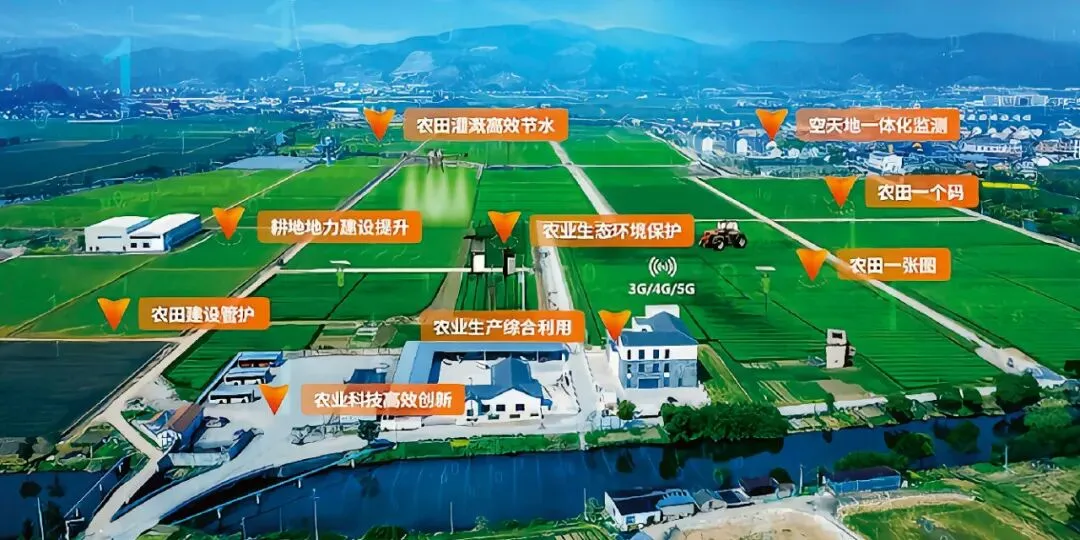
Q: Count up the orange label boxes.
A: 9